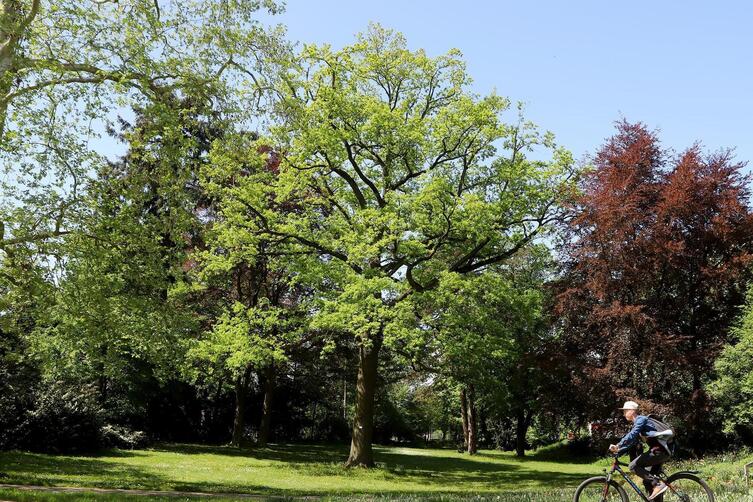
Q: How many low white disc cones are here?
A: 0